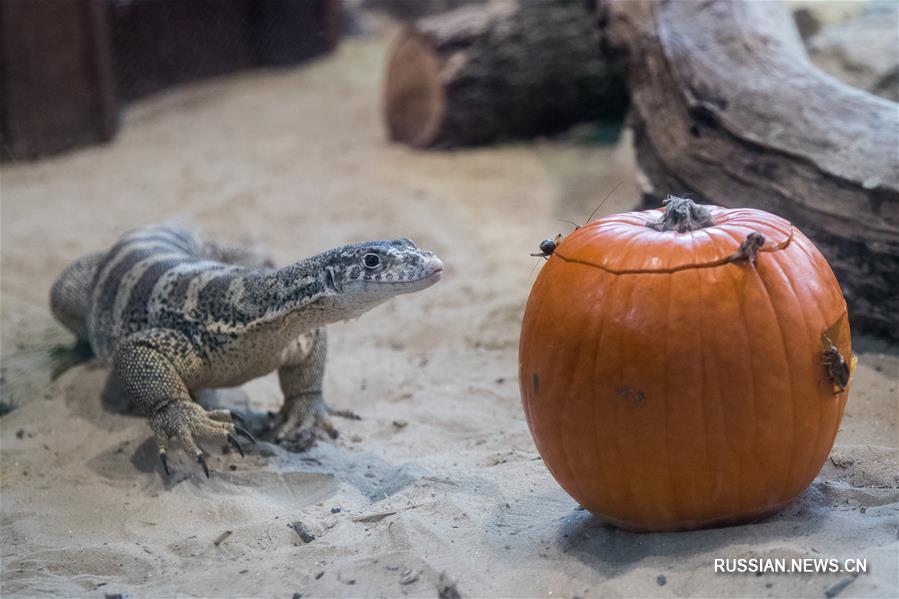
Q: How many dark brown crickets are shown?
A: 3